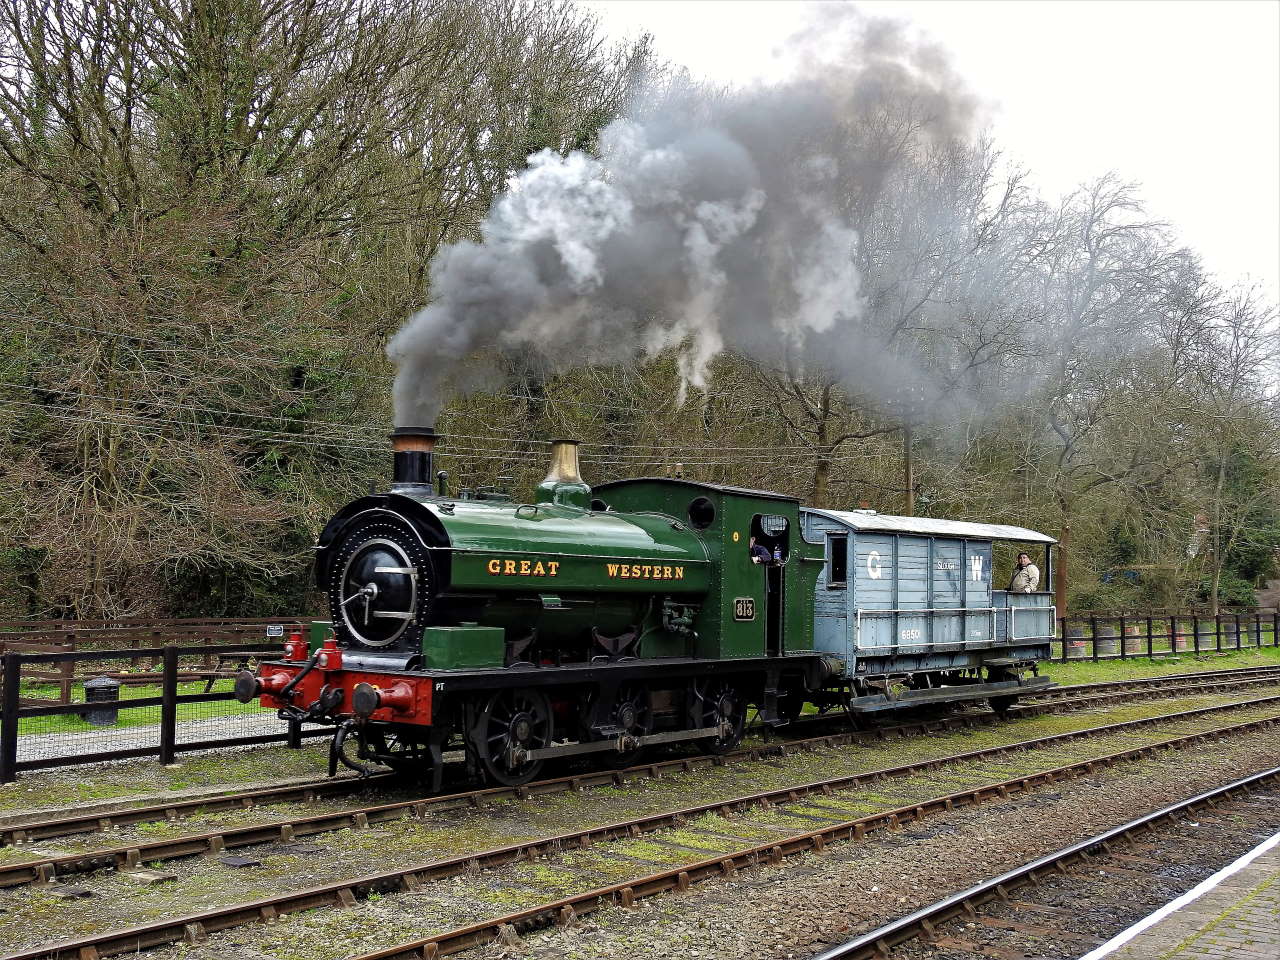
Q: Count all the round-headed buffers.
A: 2